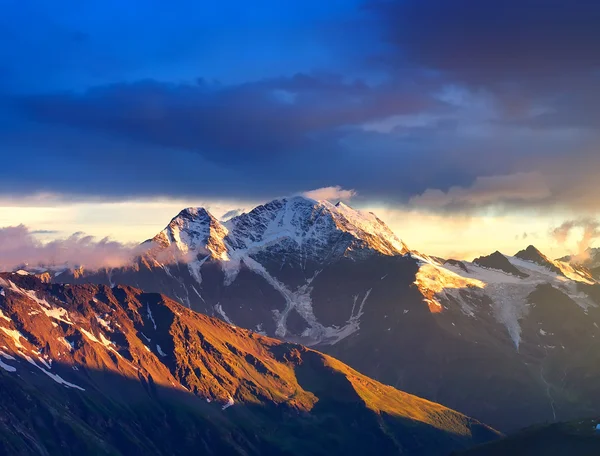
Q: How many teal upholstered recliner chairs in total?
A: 0